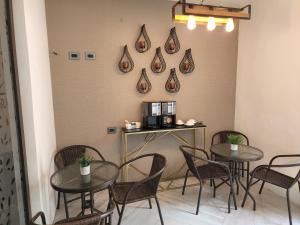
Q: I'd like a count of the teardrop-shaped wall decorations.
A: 7